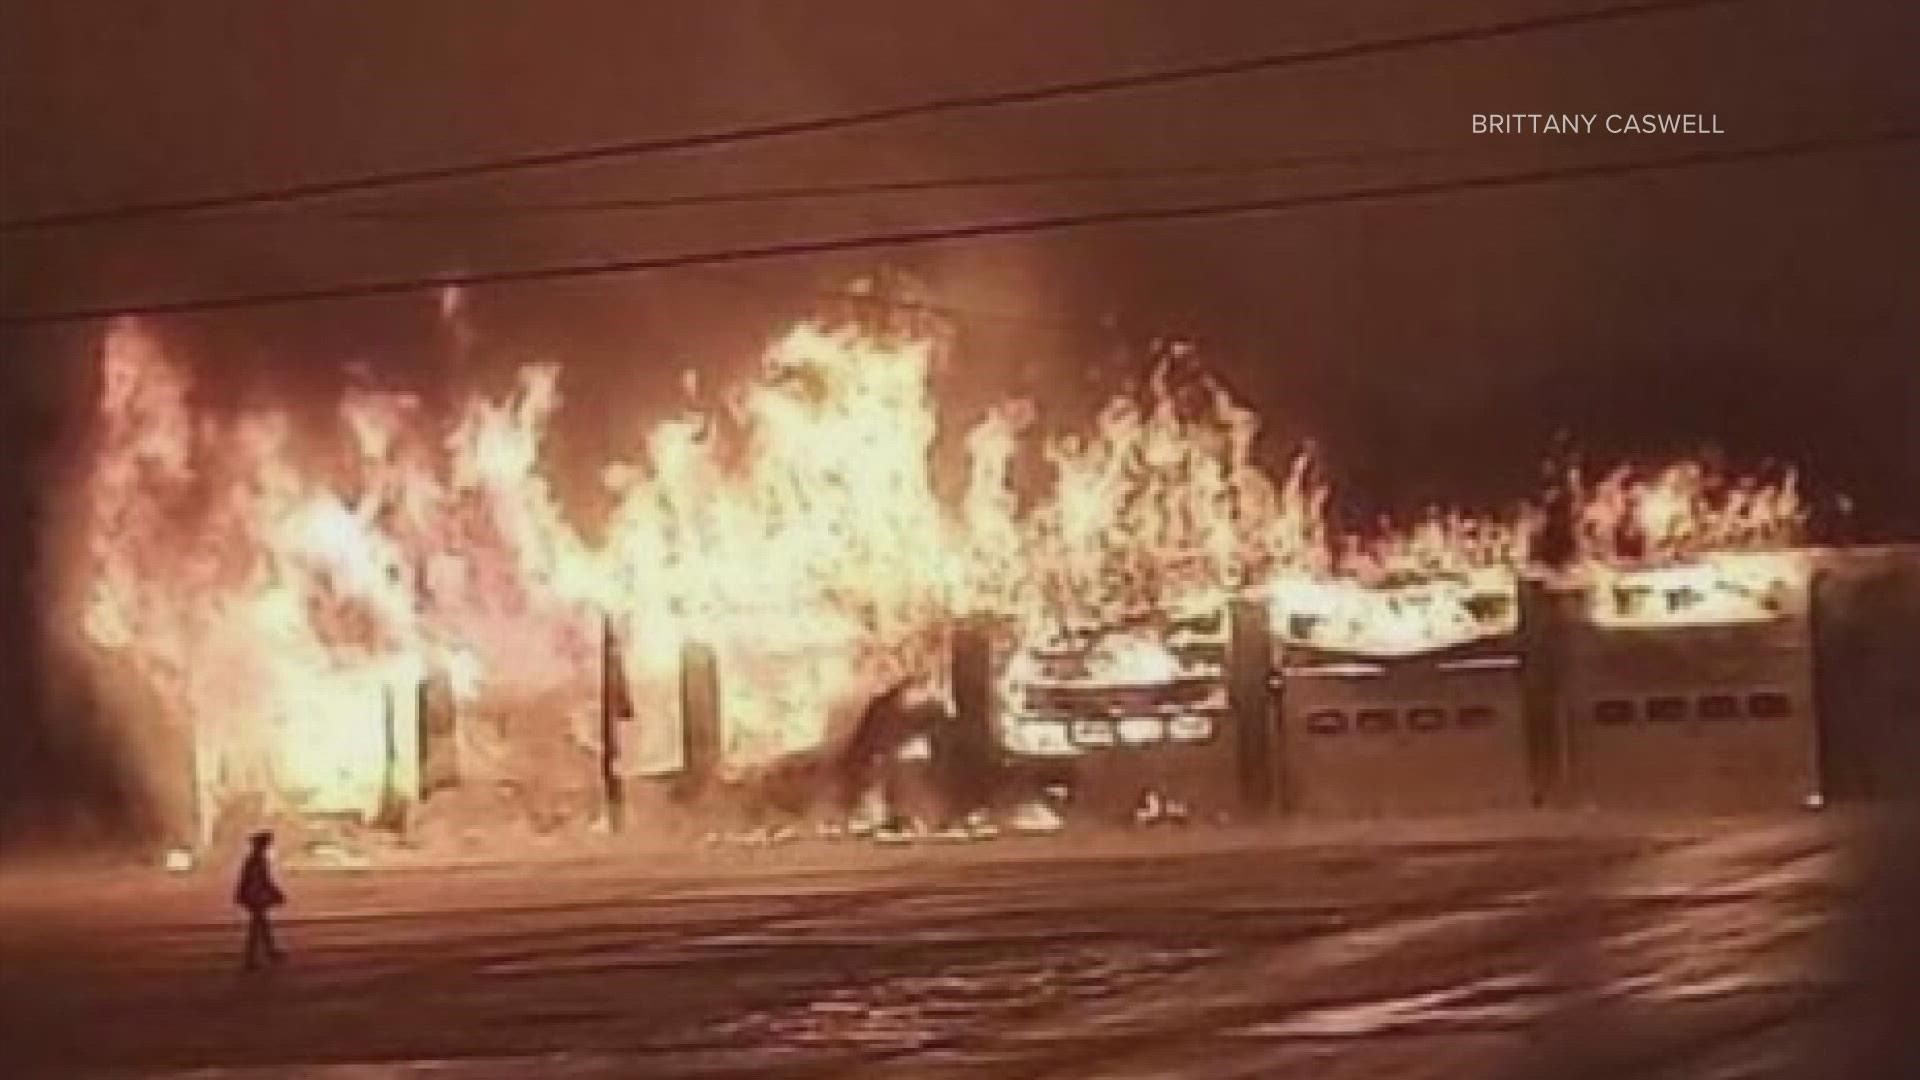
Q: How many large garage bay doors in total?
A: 3